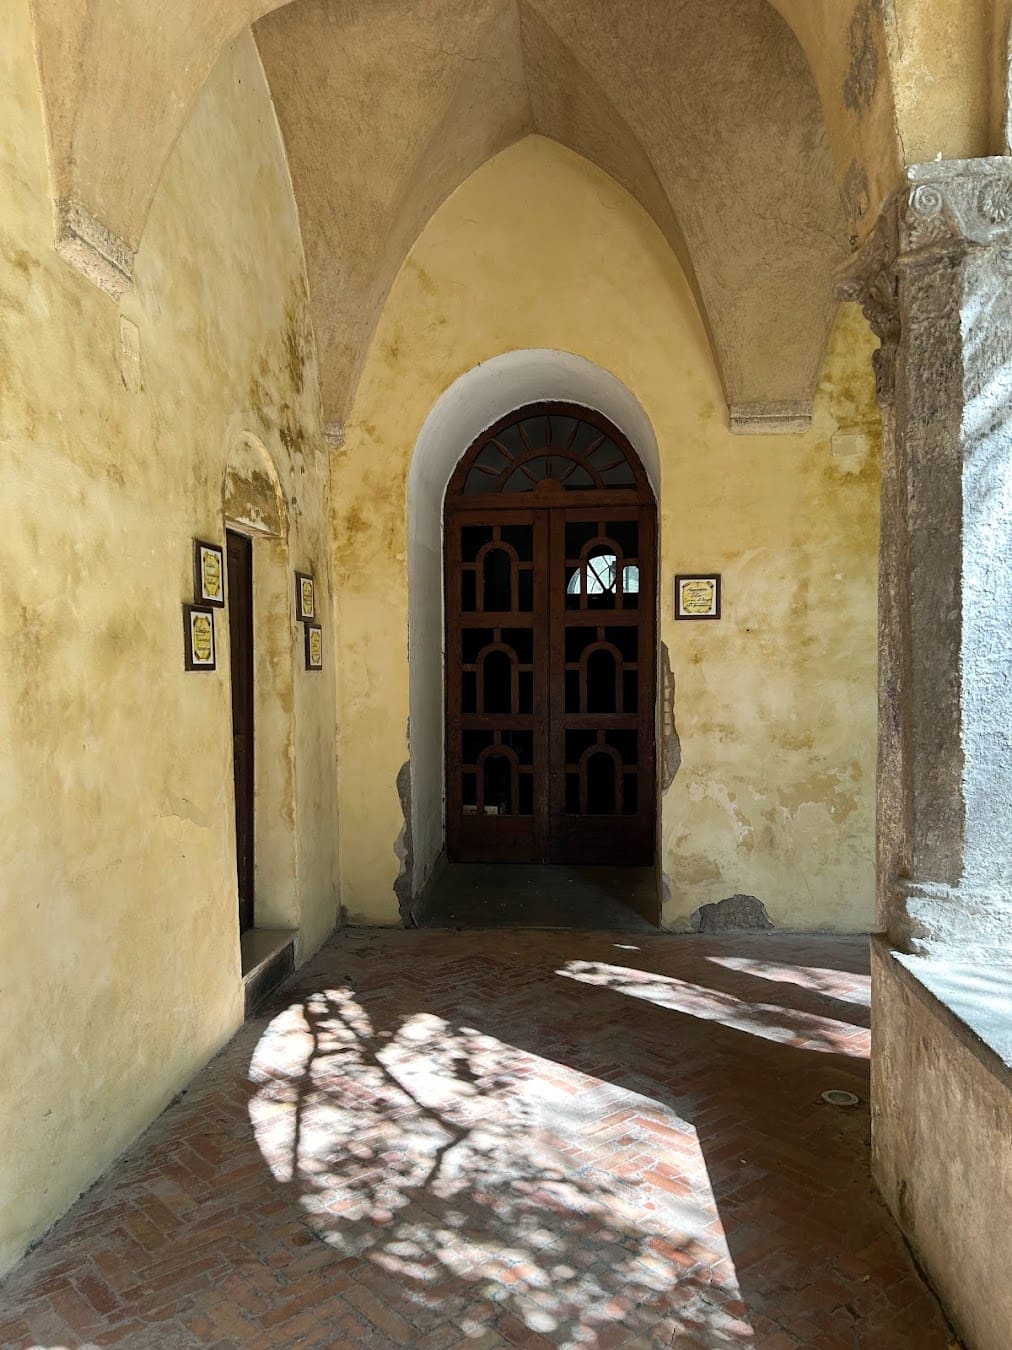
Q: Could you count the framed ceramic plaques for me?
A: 5